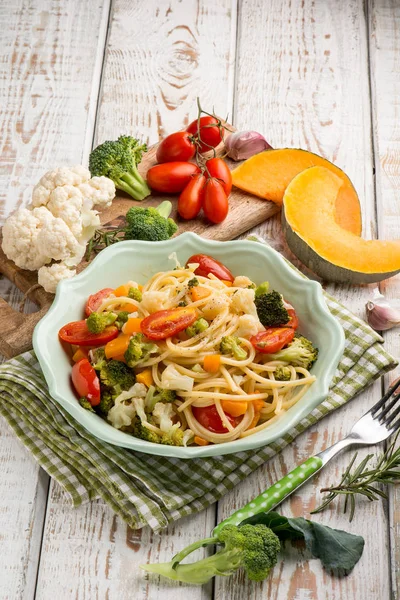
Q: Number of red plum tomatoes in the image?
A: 6